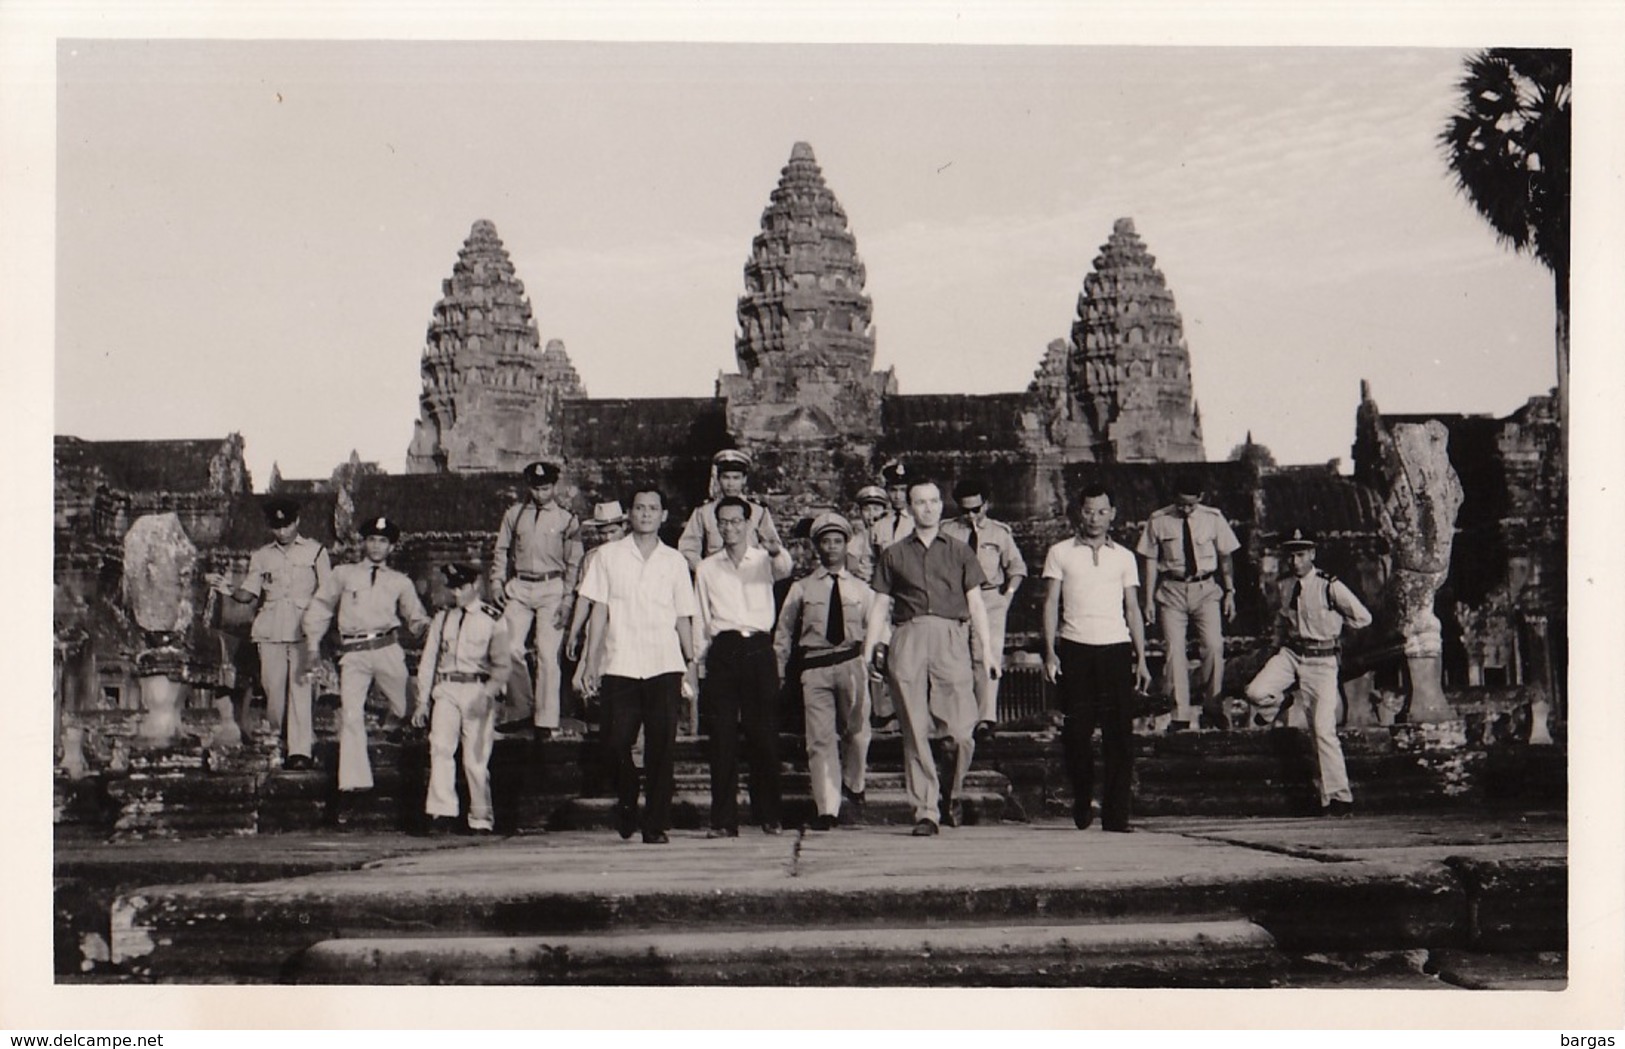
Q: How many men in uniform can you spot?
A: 11